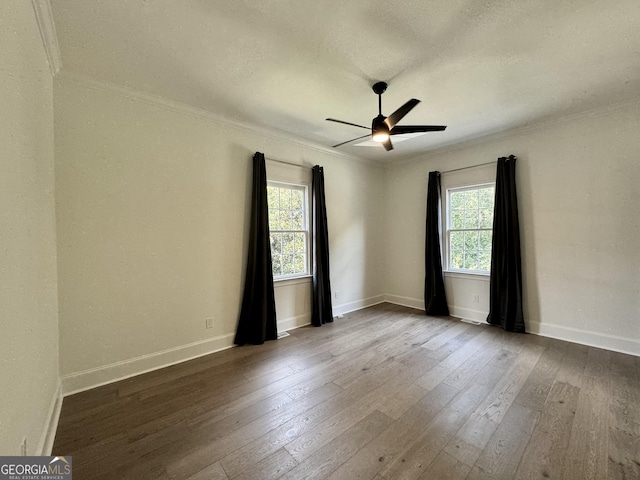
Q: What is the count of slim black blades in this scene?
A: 5